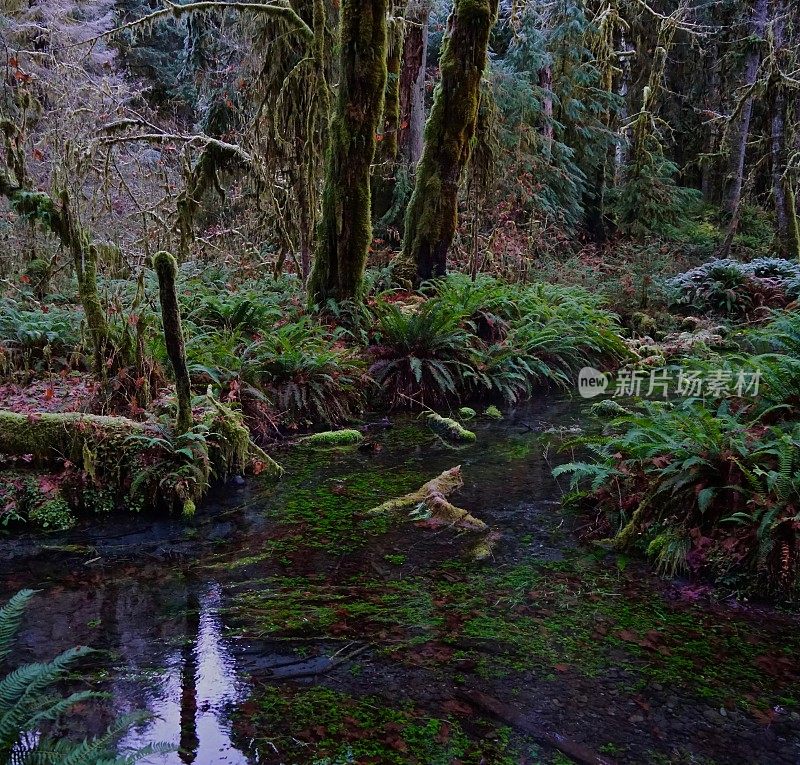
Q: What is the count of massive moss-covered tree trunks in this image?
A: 2